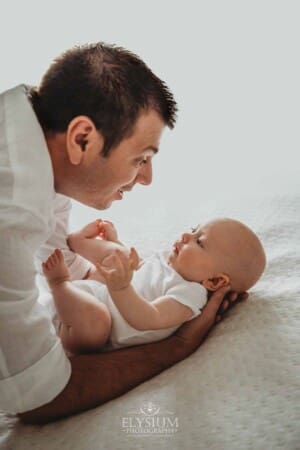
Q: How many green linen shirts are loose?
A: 0